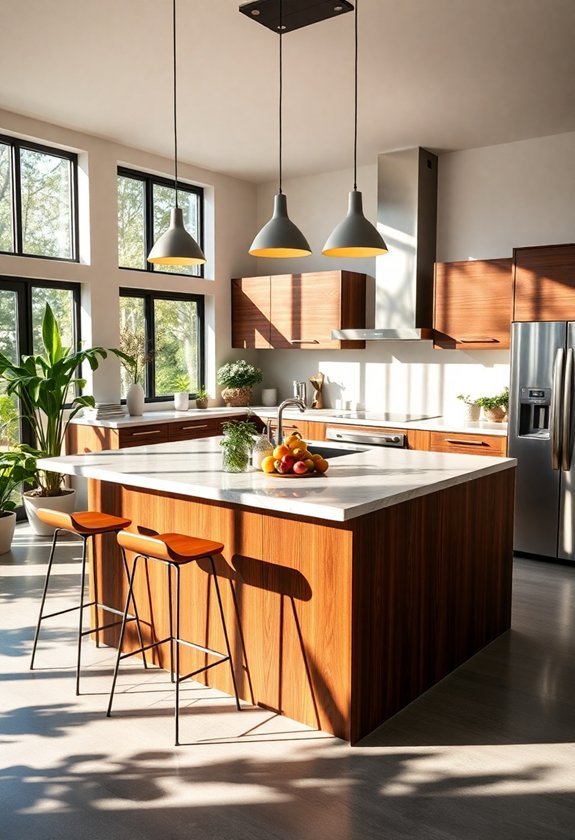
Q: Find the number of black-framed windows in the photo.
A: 4